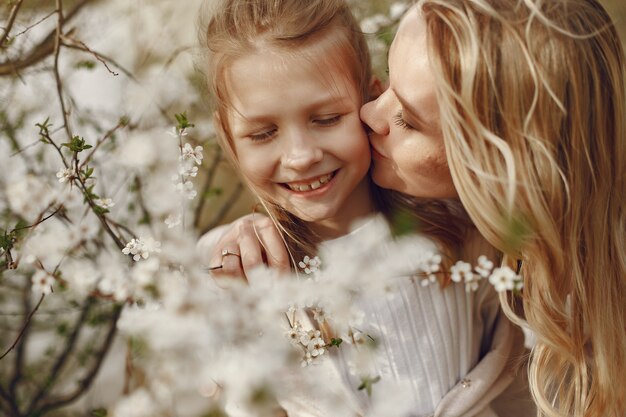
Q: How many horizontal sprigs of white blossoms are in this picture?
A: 1